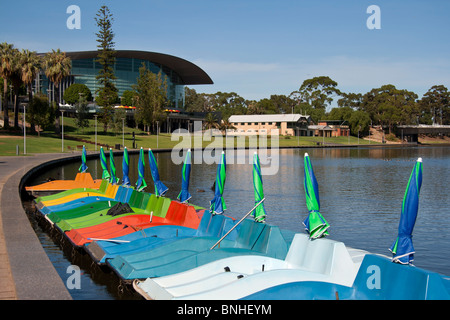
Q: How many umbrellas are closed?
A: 11